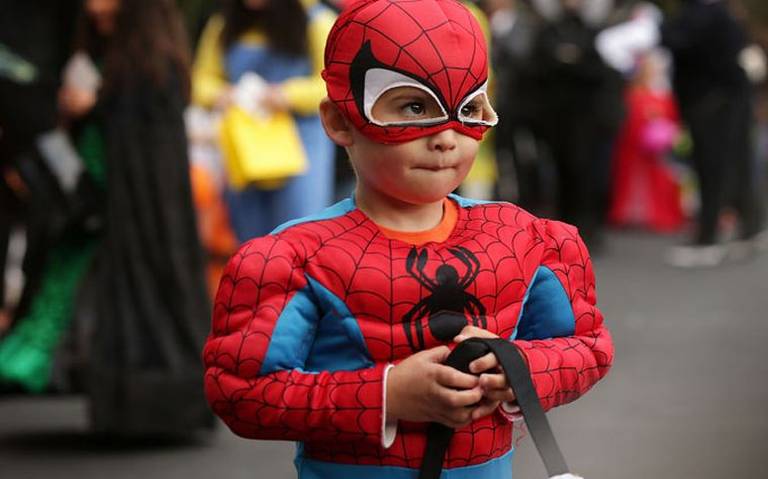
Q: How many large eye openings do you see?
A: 2